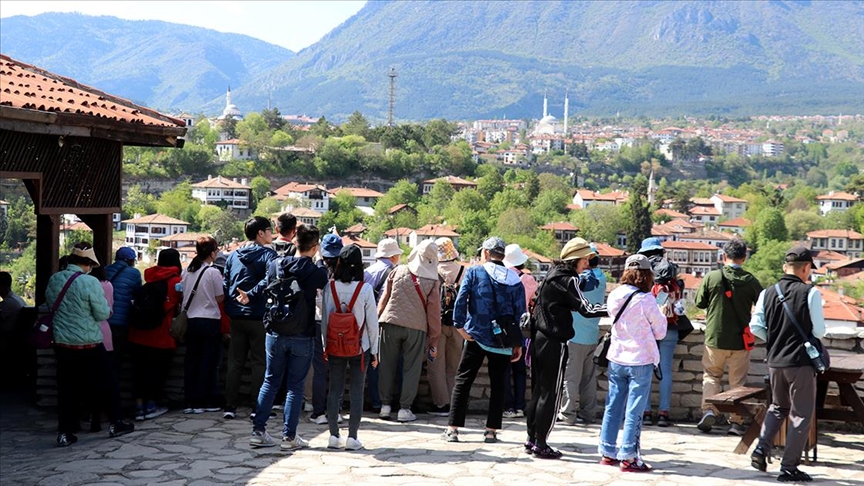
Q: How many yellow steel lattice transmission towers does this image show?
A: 0